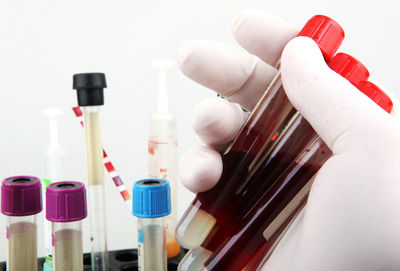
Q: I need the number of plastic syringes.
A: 2